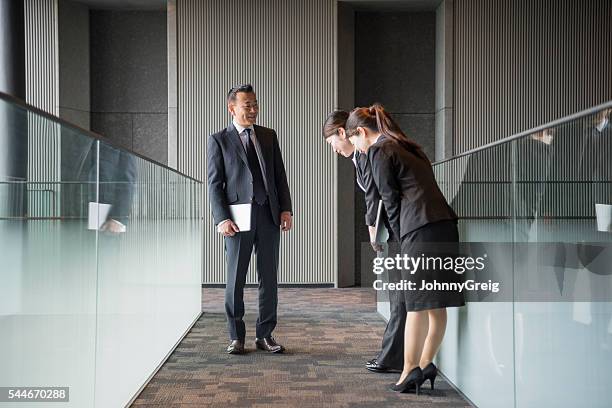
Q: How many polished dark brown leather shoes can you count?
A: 2